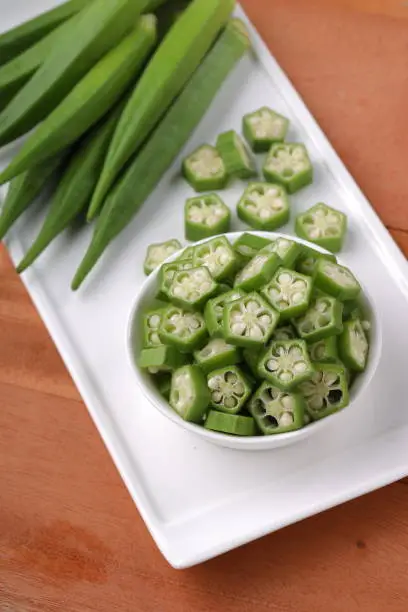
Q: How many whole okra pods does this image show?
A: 8